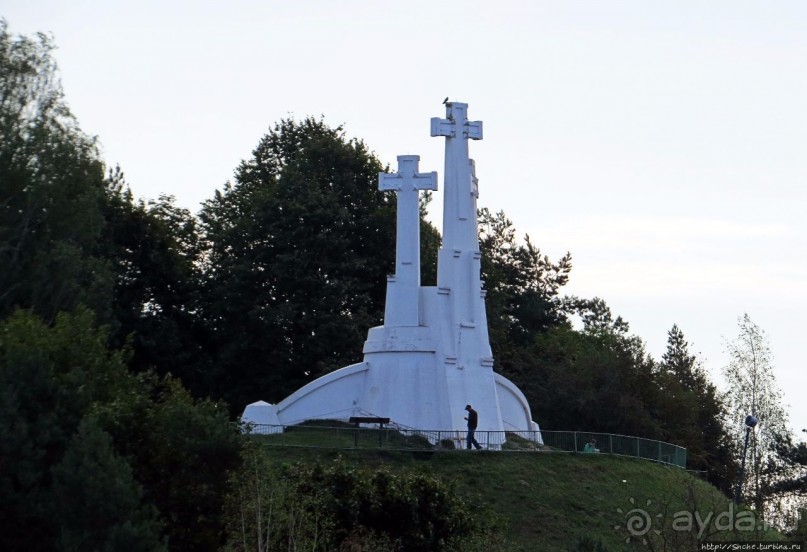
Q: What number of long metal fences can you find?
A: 1